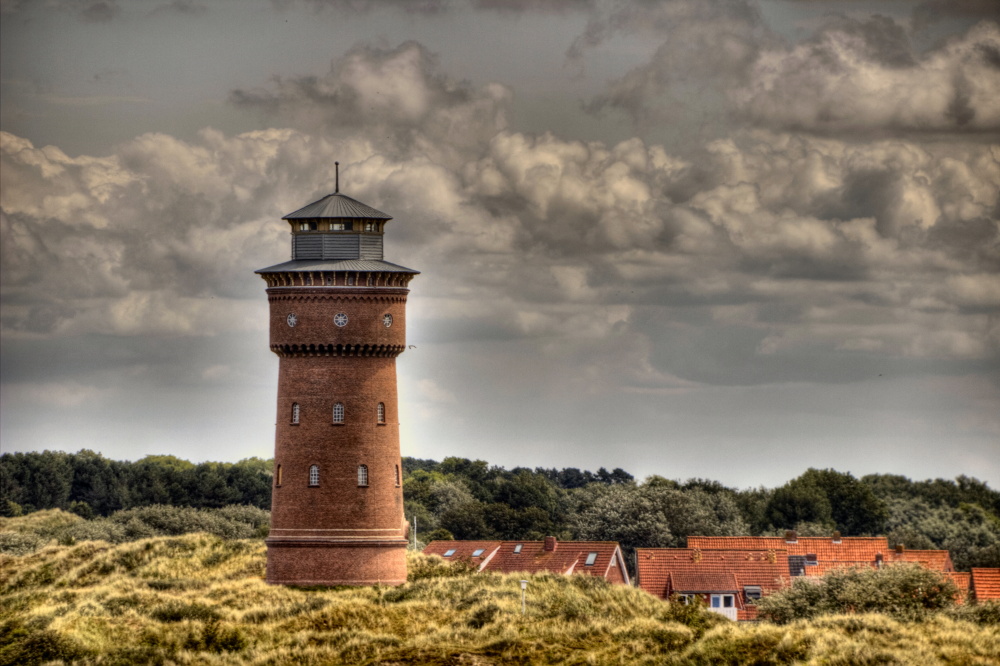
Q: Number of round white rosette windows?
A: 3